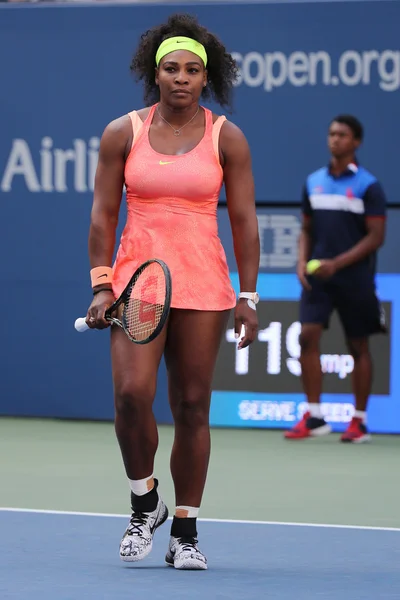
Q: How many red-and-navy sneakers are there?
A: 2